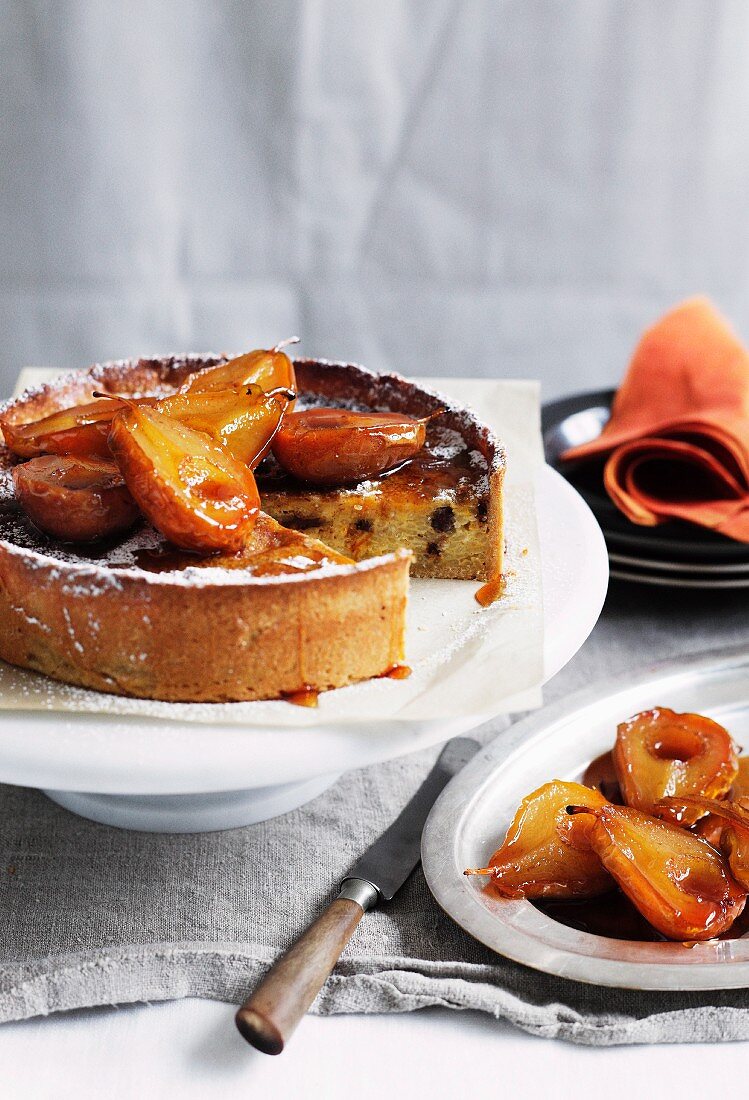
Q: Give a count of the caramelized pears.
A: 10